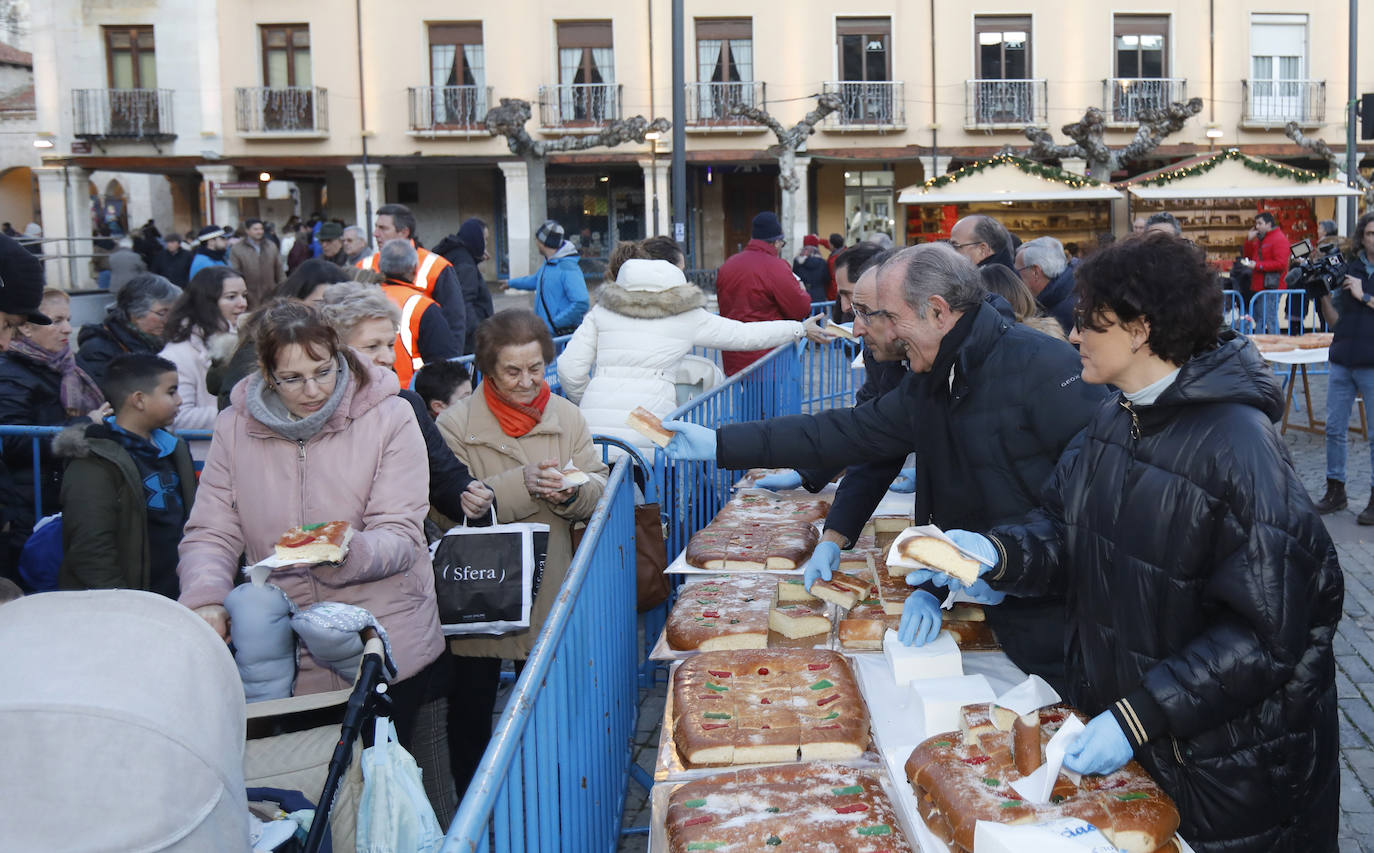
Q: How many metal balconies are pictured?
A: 9